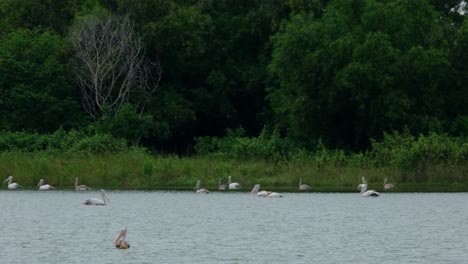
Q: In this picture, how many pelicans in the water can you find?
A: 14